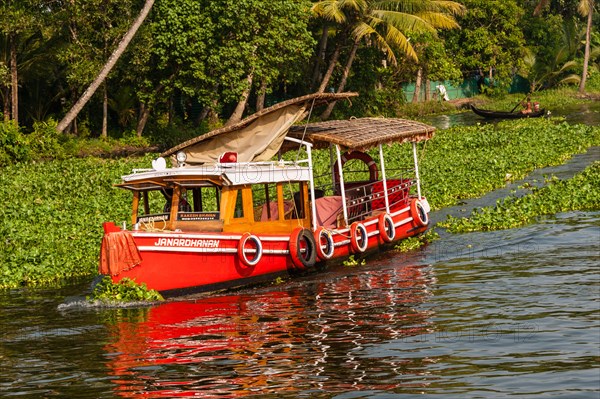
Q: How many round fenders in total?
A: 6